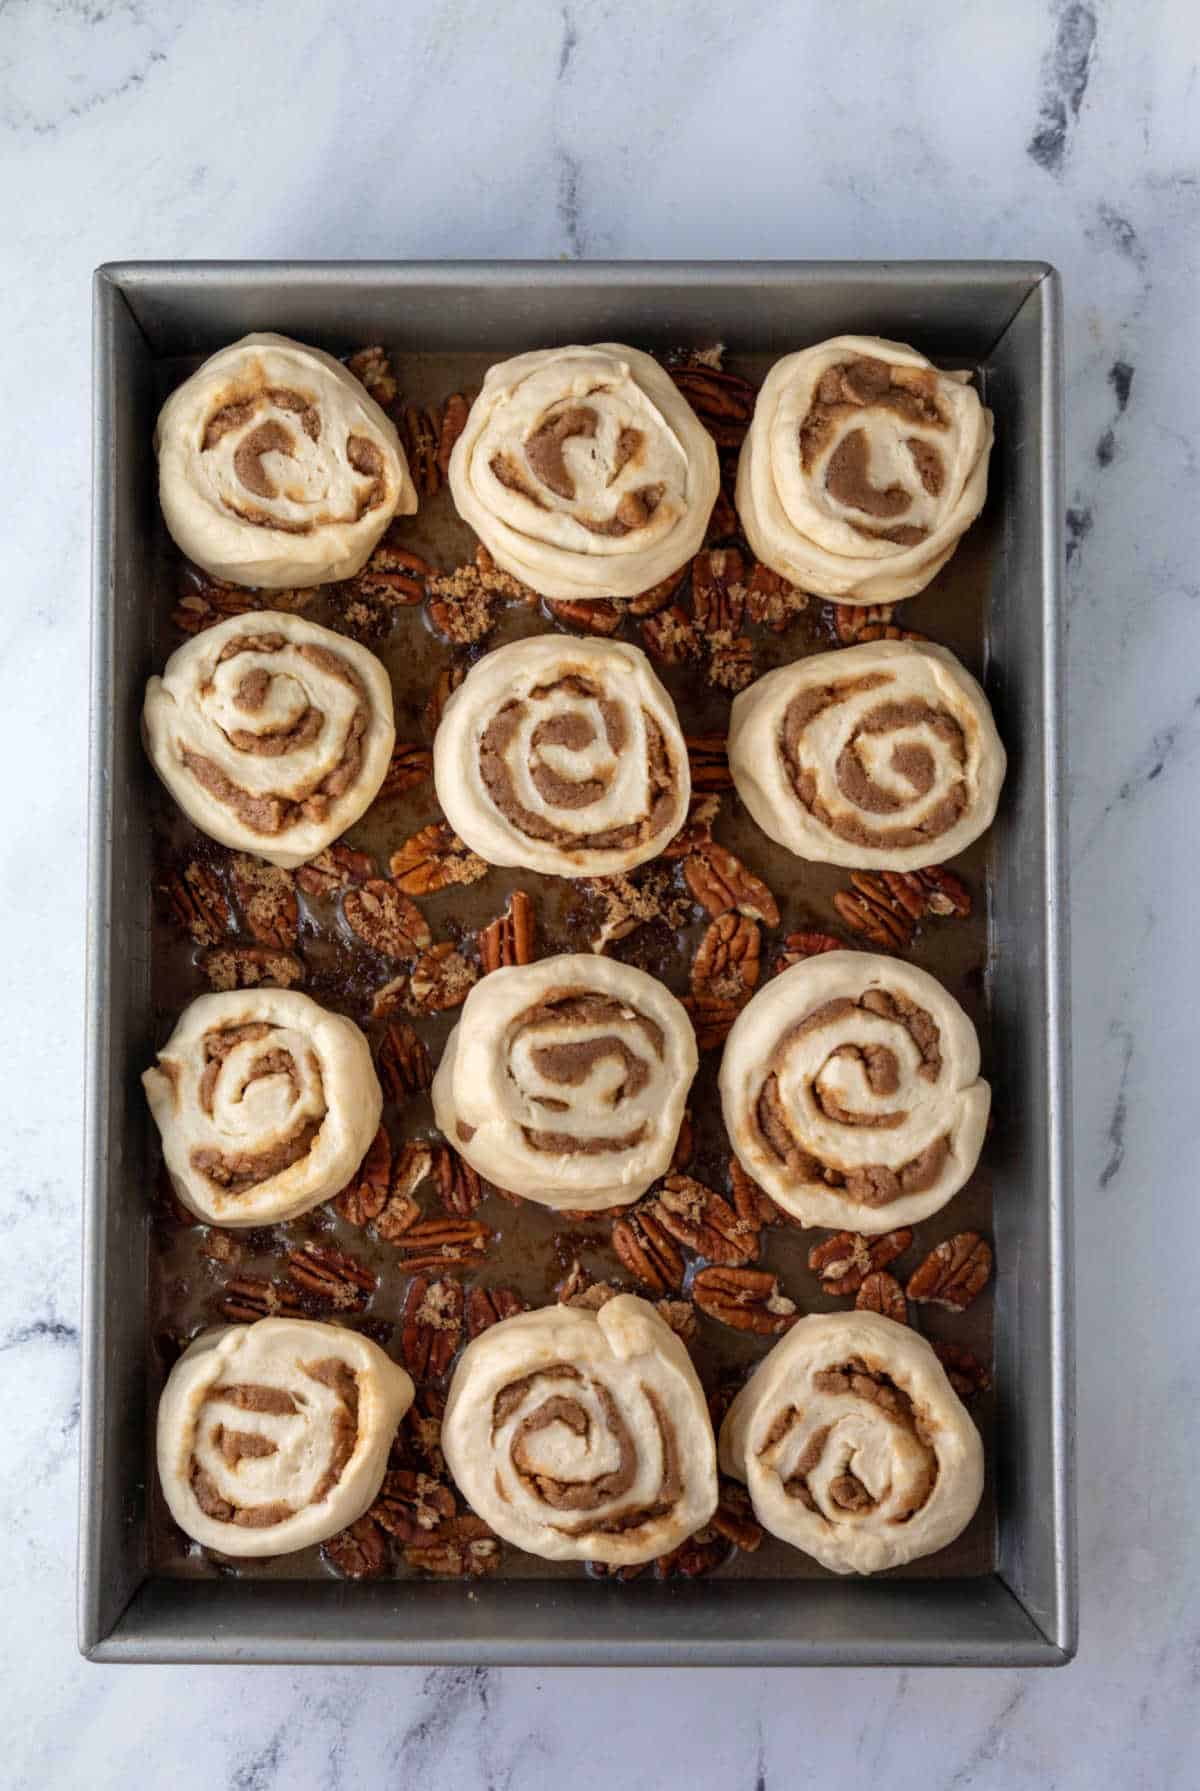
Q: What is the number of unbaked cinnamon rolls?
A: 12